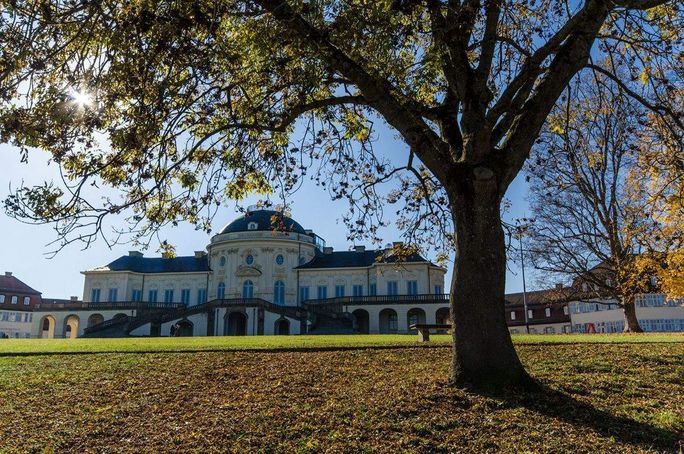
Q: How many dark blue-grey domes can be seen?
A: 1